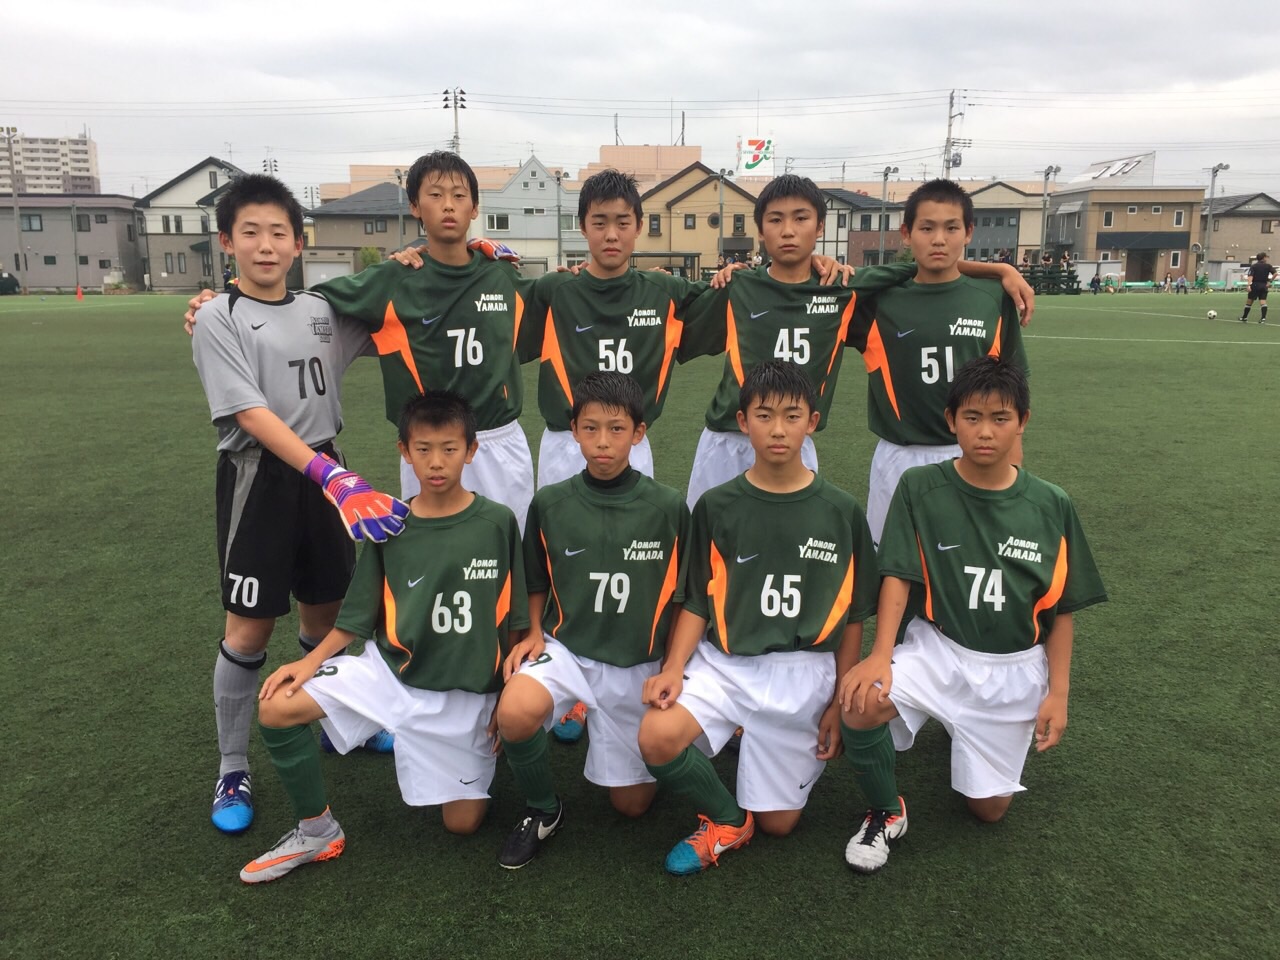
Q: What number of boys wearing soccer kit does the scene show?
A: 9